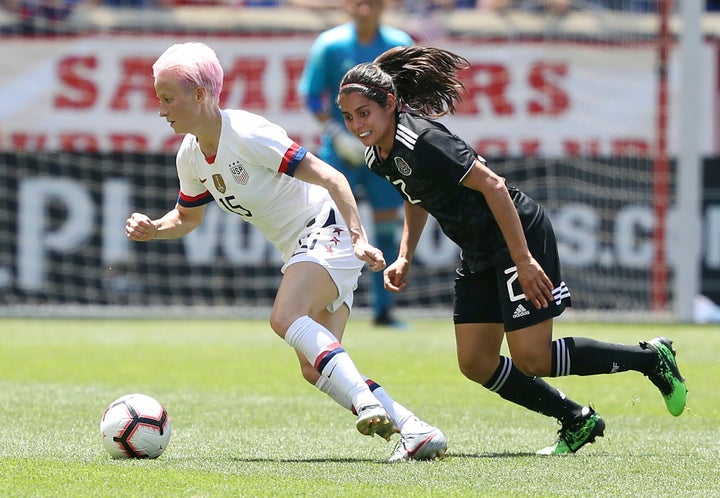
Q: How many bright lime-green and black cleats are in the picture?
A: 2